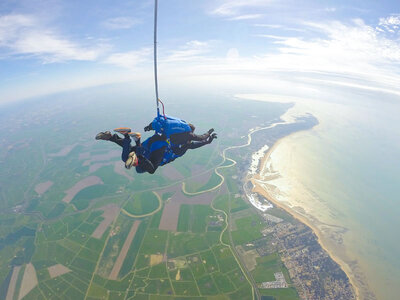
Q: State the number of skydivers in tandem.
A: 2